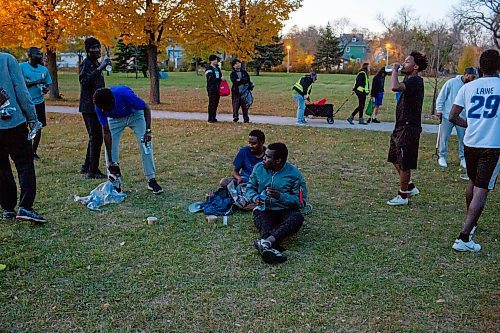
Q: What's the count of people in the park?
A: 14